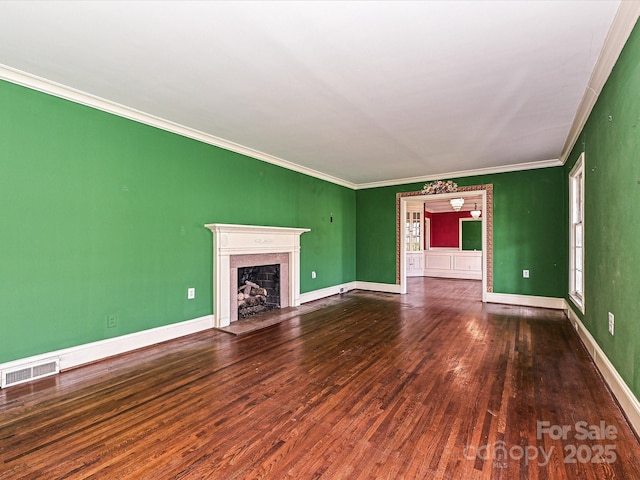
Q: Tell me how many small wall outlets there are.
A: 5